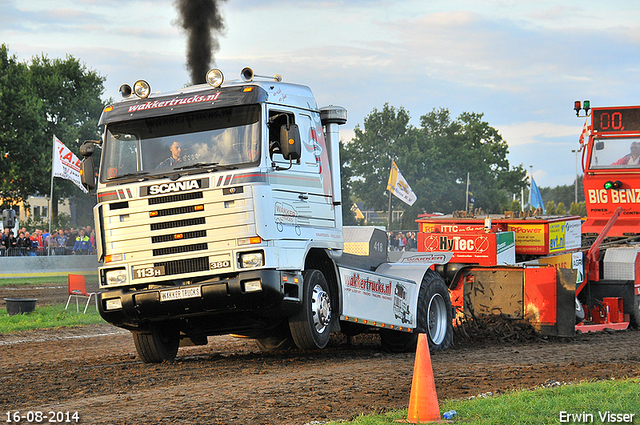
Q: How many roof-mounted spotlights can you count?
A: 2